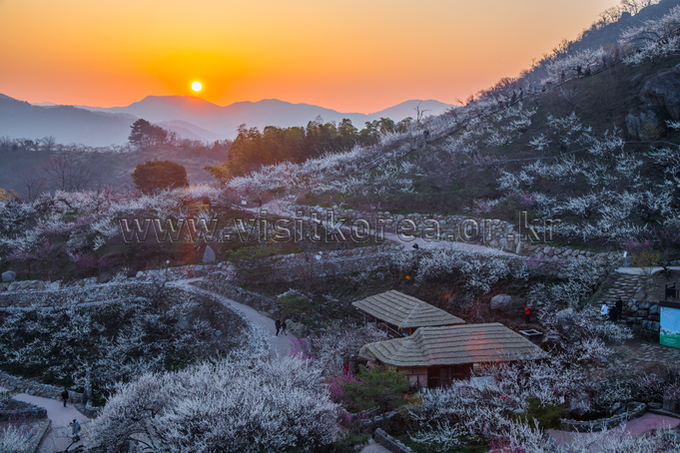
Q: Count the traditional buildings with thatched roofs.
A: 2